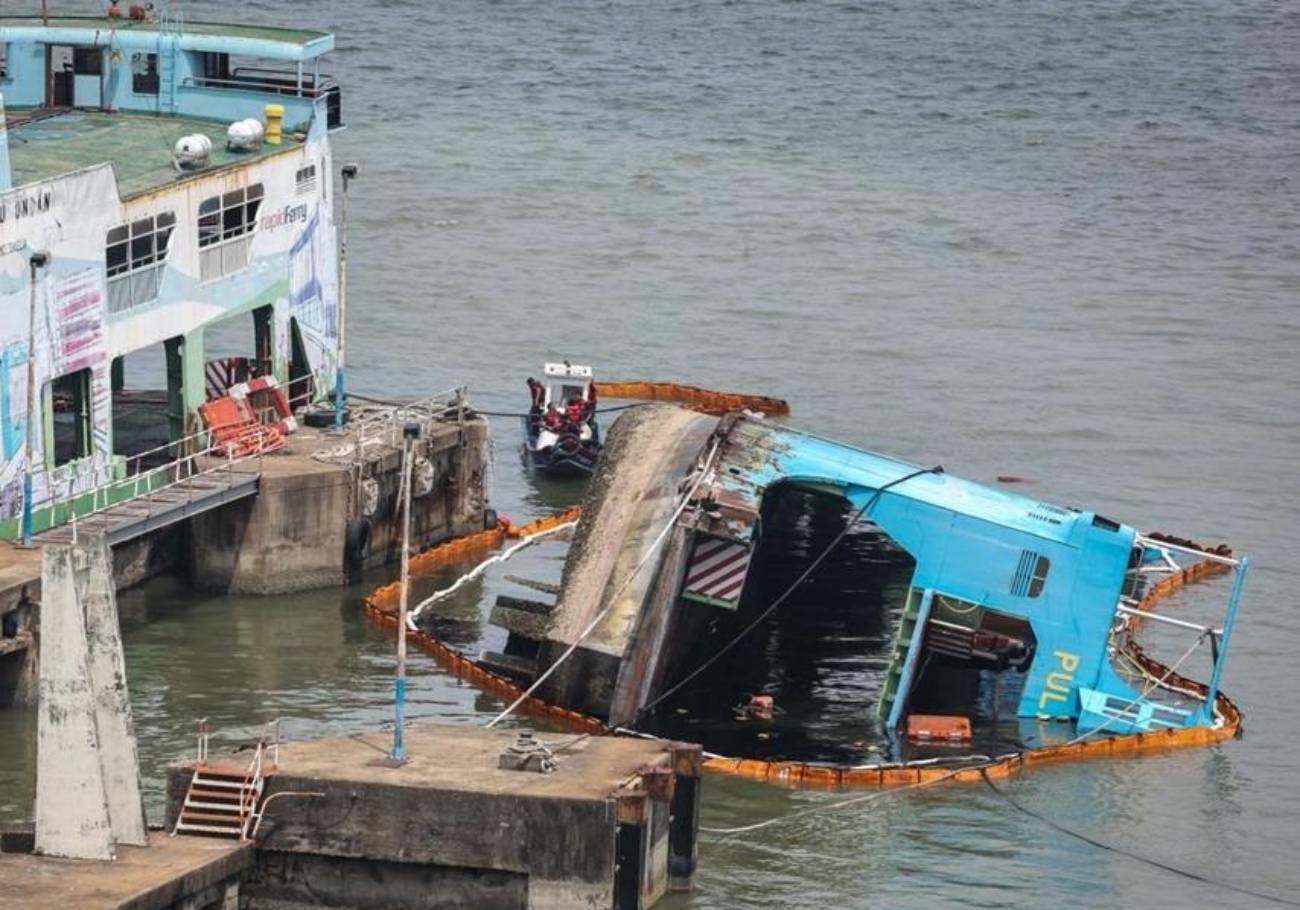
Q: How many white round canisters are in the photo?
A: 2